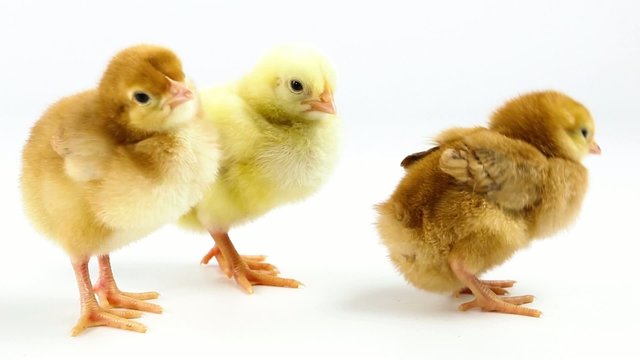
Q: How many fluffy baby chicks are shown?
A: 3